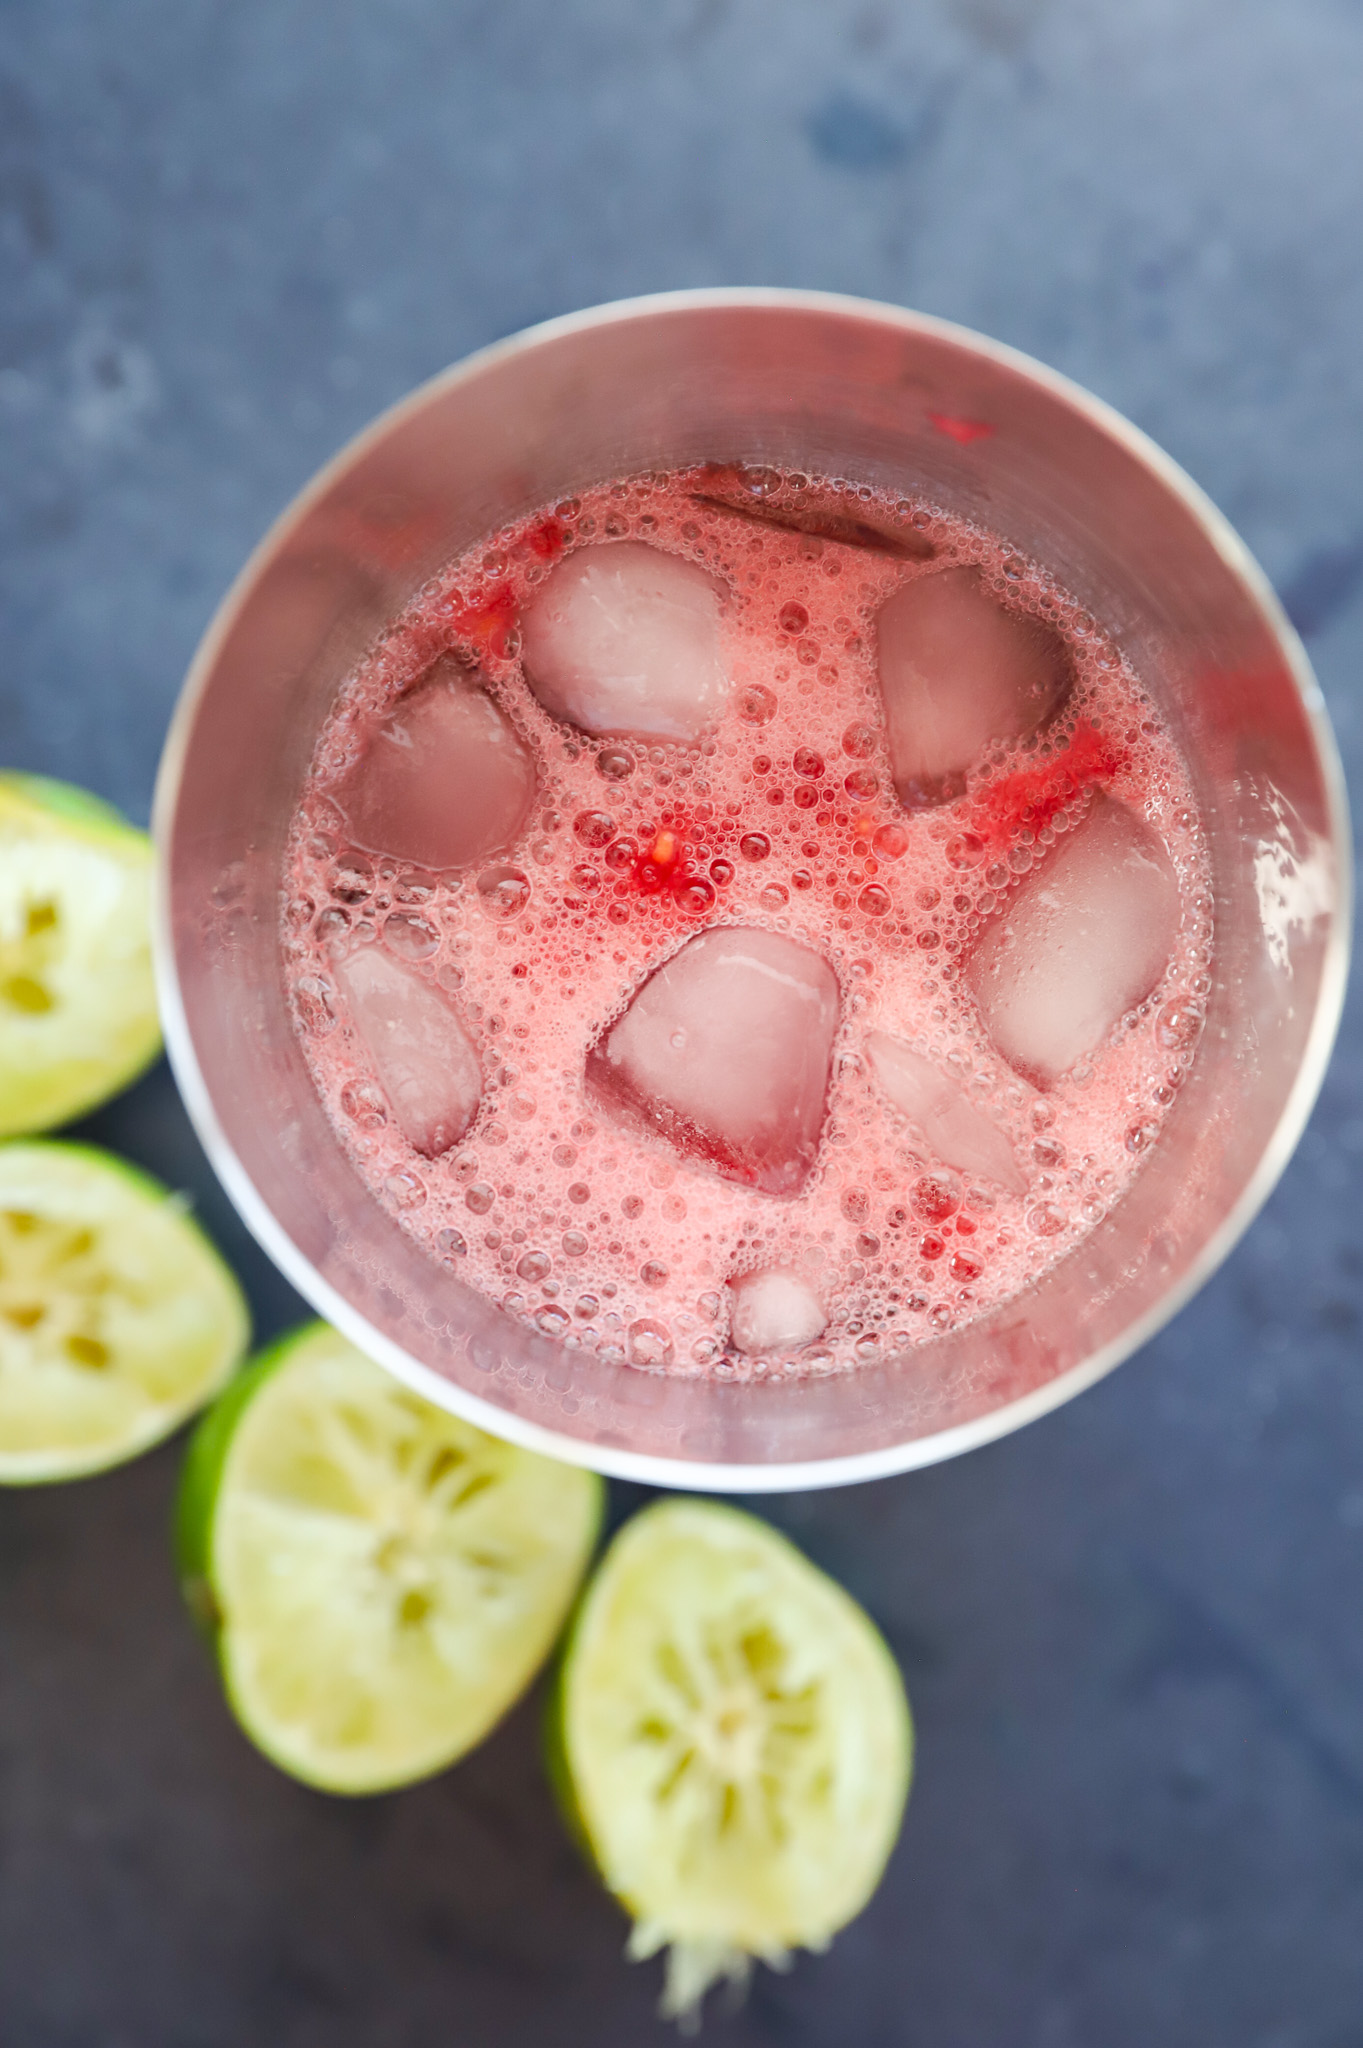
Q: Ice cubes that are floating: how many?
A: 8